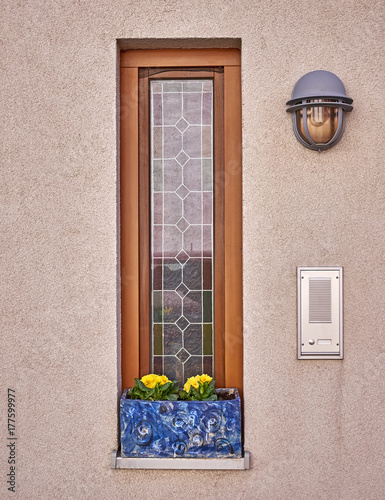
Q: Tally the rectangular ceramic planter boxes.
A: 1